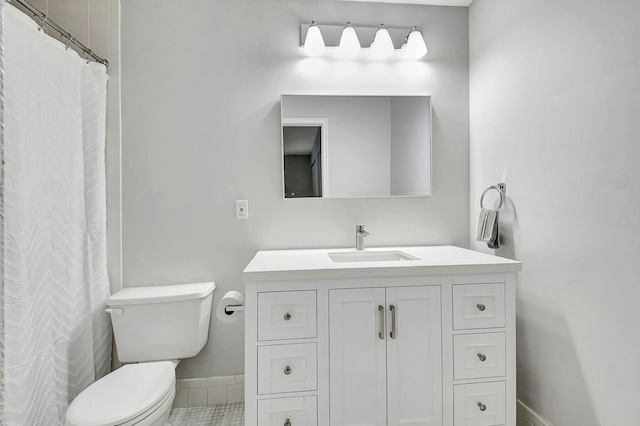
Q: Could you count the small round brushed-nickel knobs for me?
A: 6